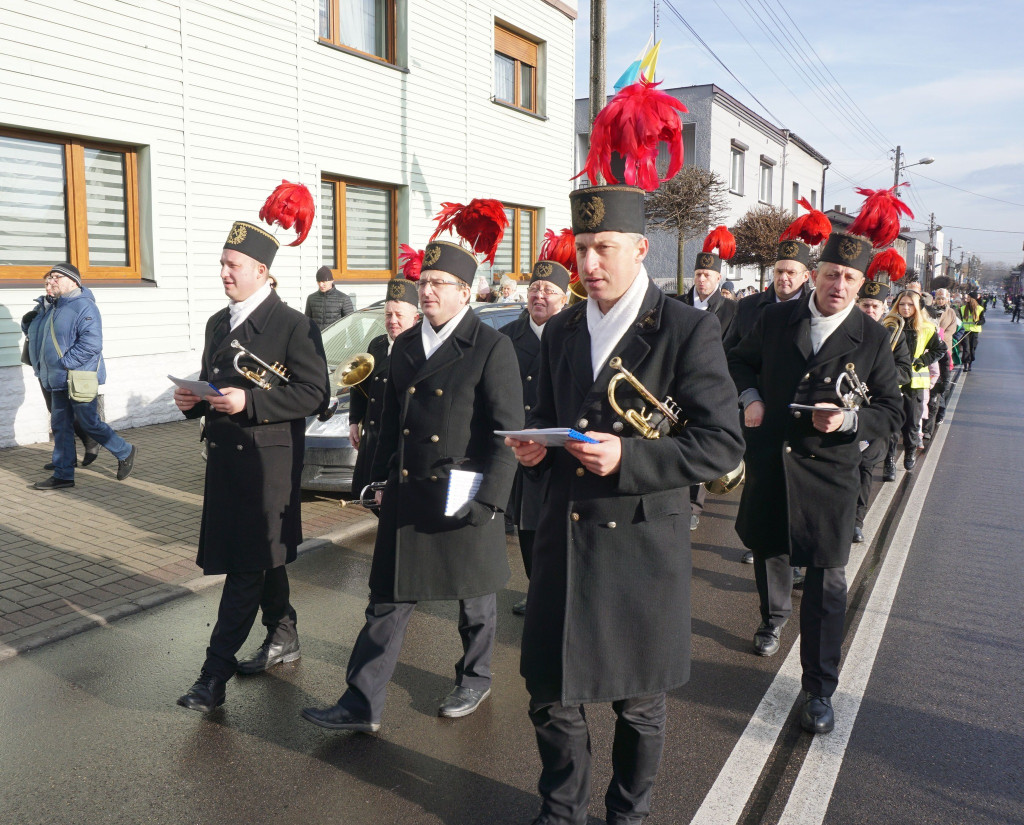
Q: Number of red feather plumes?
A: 9